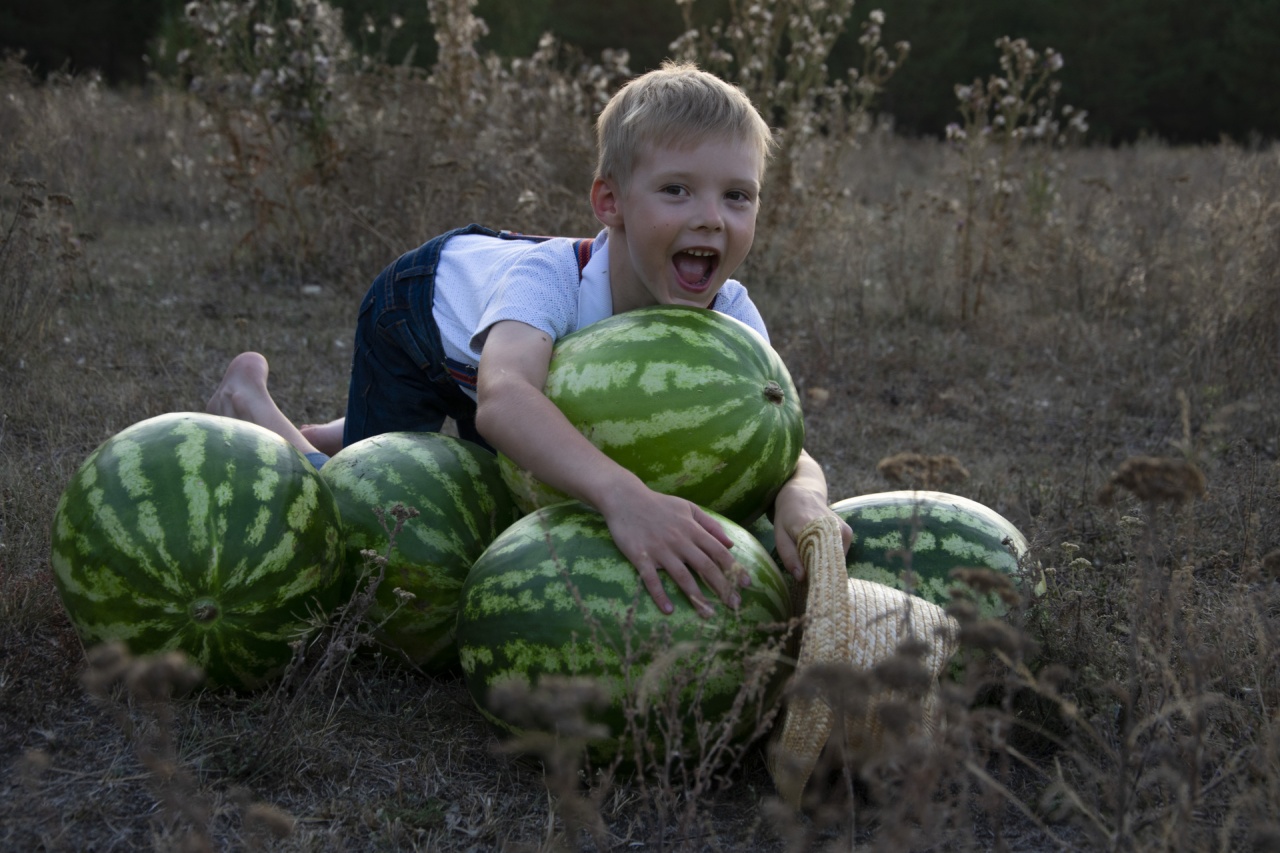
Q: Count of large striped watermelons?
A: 5